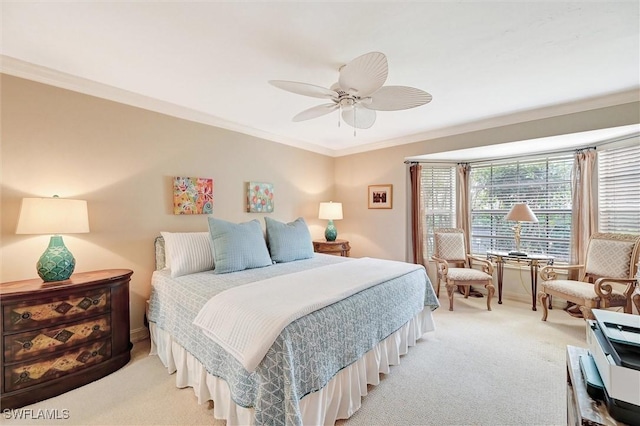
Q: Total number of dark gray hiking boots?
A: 0